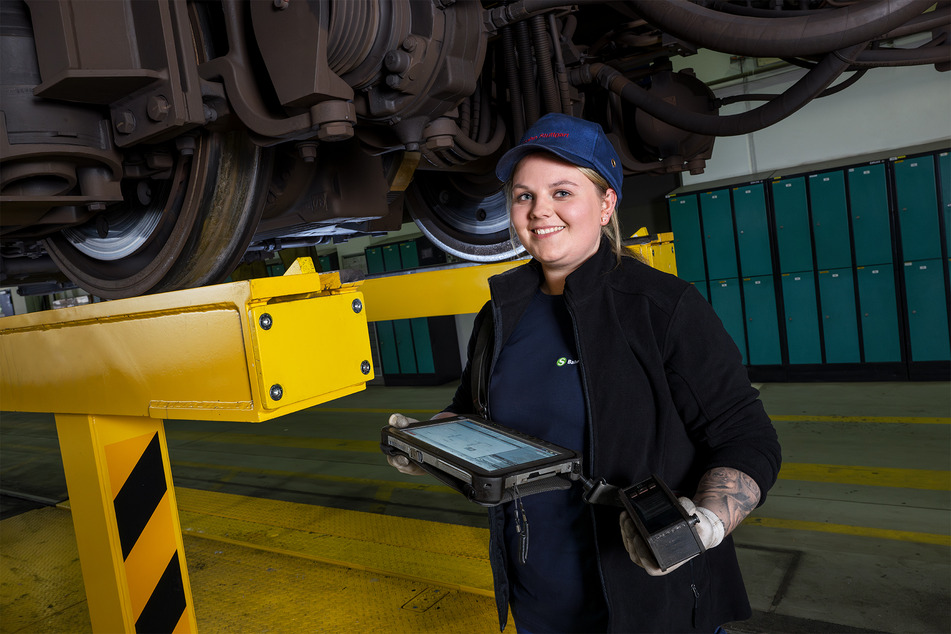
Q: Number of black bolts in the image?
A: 4